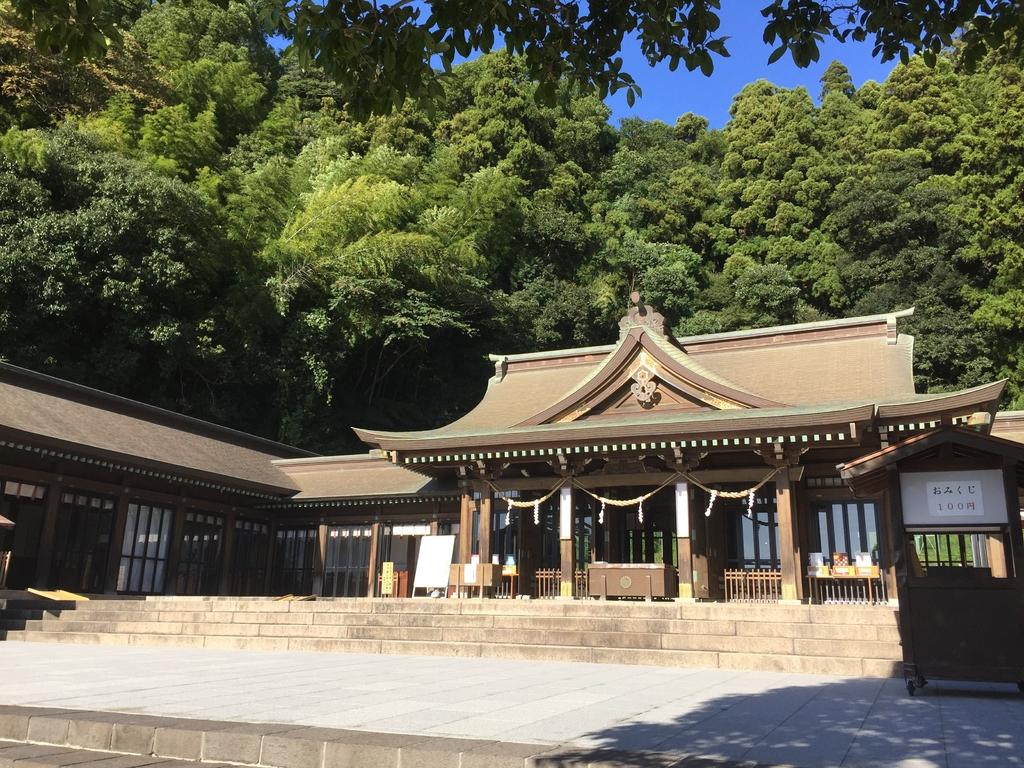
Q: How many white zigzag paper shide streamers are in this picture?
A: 6